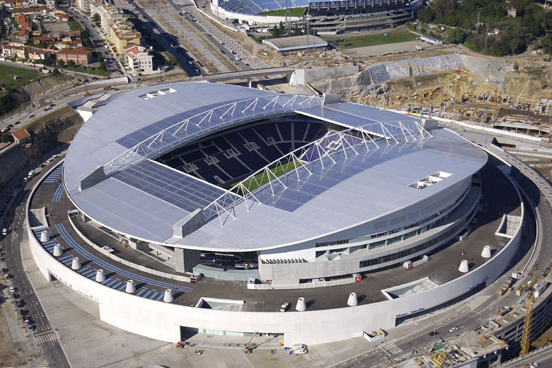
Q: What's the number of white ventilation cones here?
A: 10